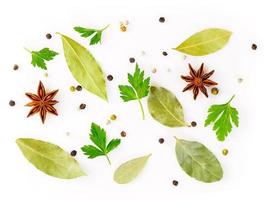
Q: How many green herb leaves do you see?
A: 11